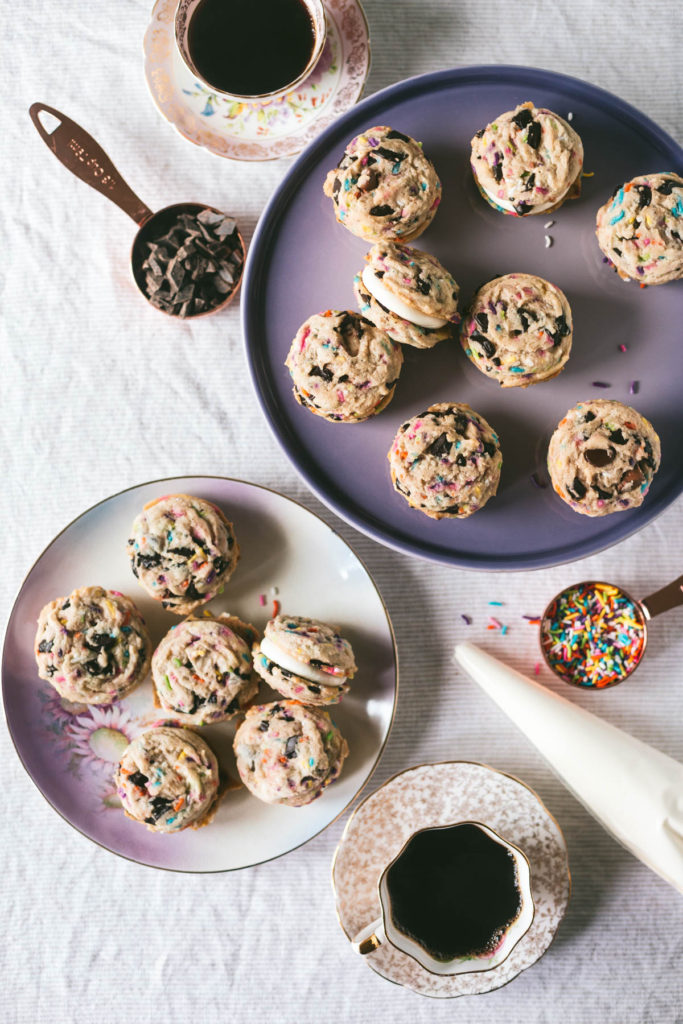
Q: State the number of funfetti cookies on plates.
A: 14